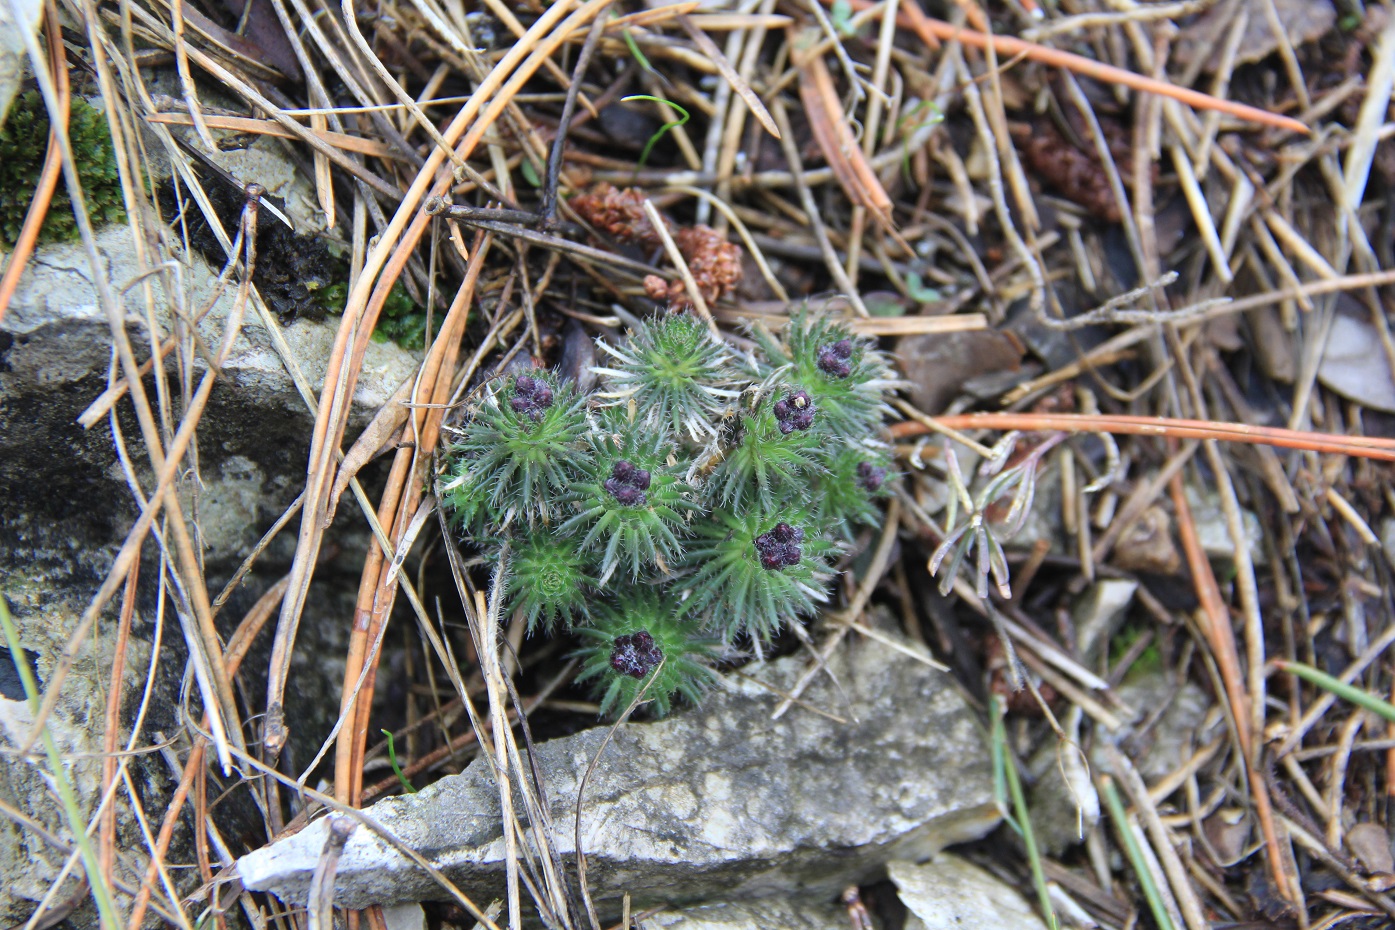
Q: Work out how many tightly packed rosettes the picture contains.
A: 9